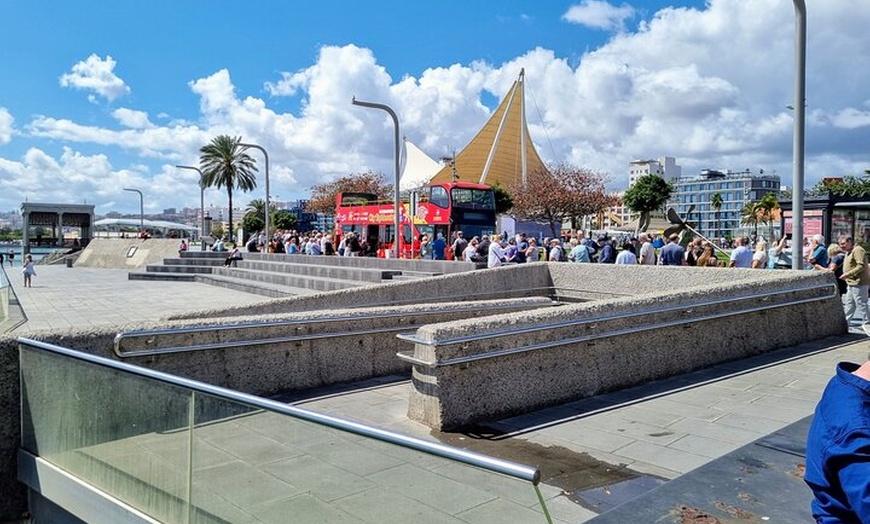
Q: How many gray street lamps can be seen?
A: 5